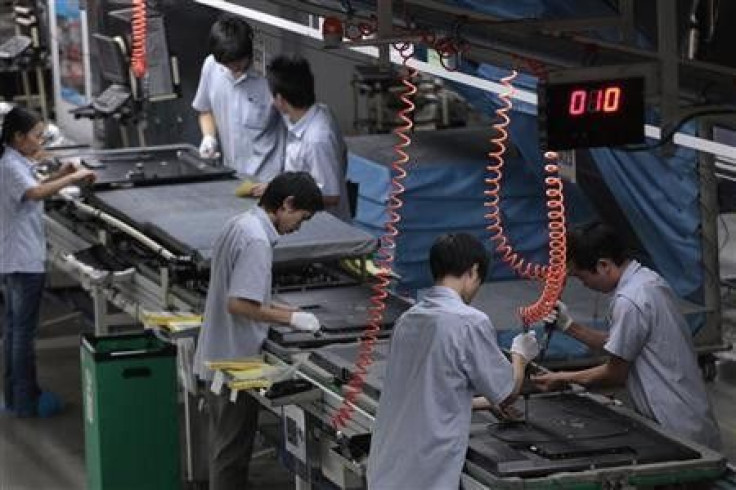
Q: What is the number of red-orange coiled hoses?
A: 4